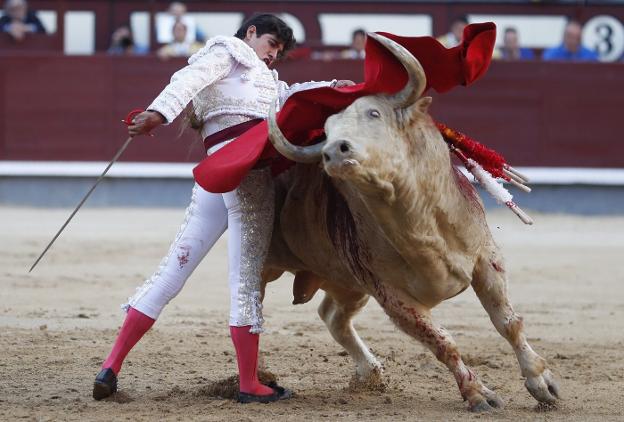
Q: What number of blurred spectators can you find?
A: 8